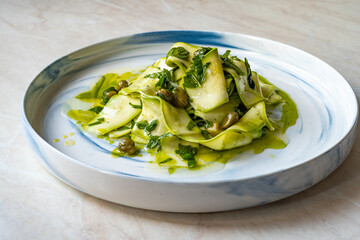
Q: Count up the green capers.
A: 7